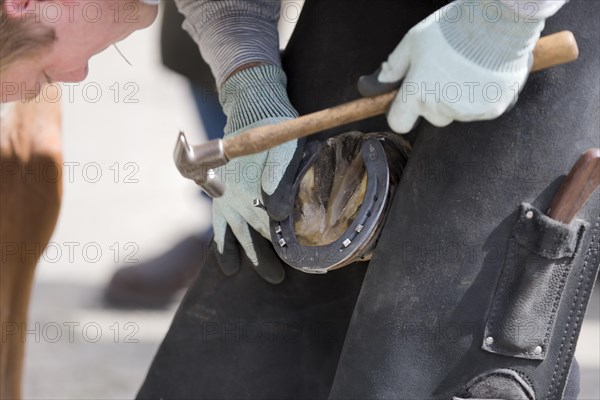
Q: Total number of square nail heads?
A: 5